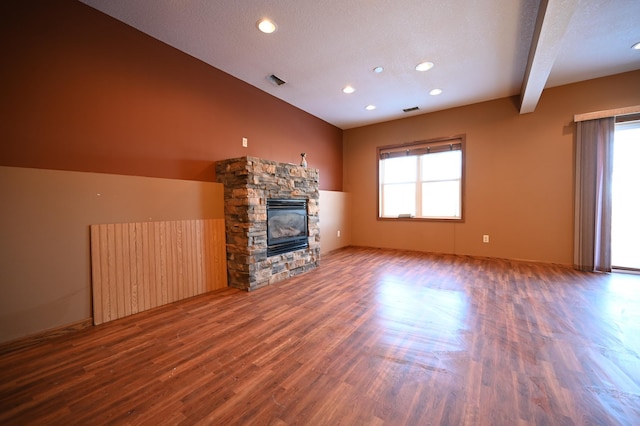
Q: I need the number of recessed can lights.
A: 6